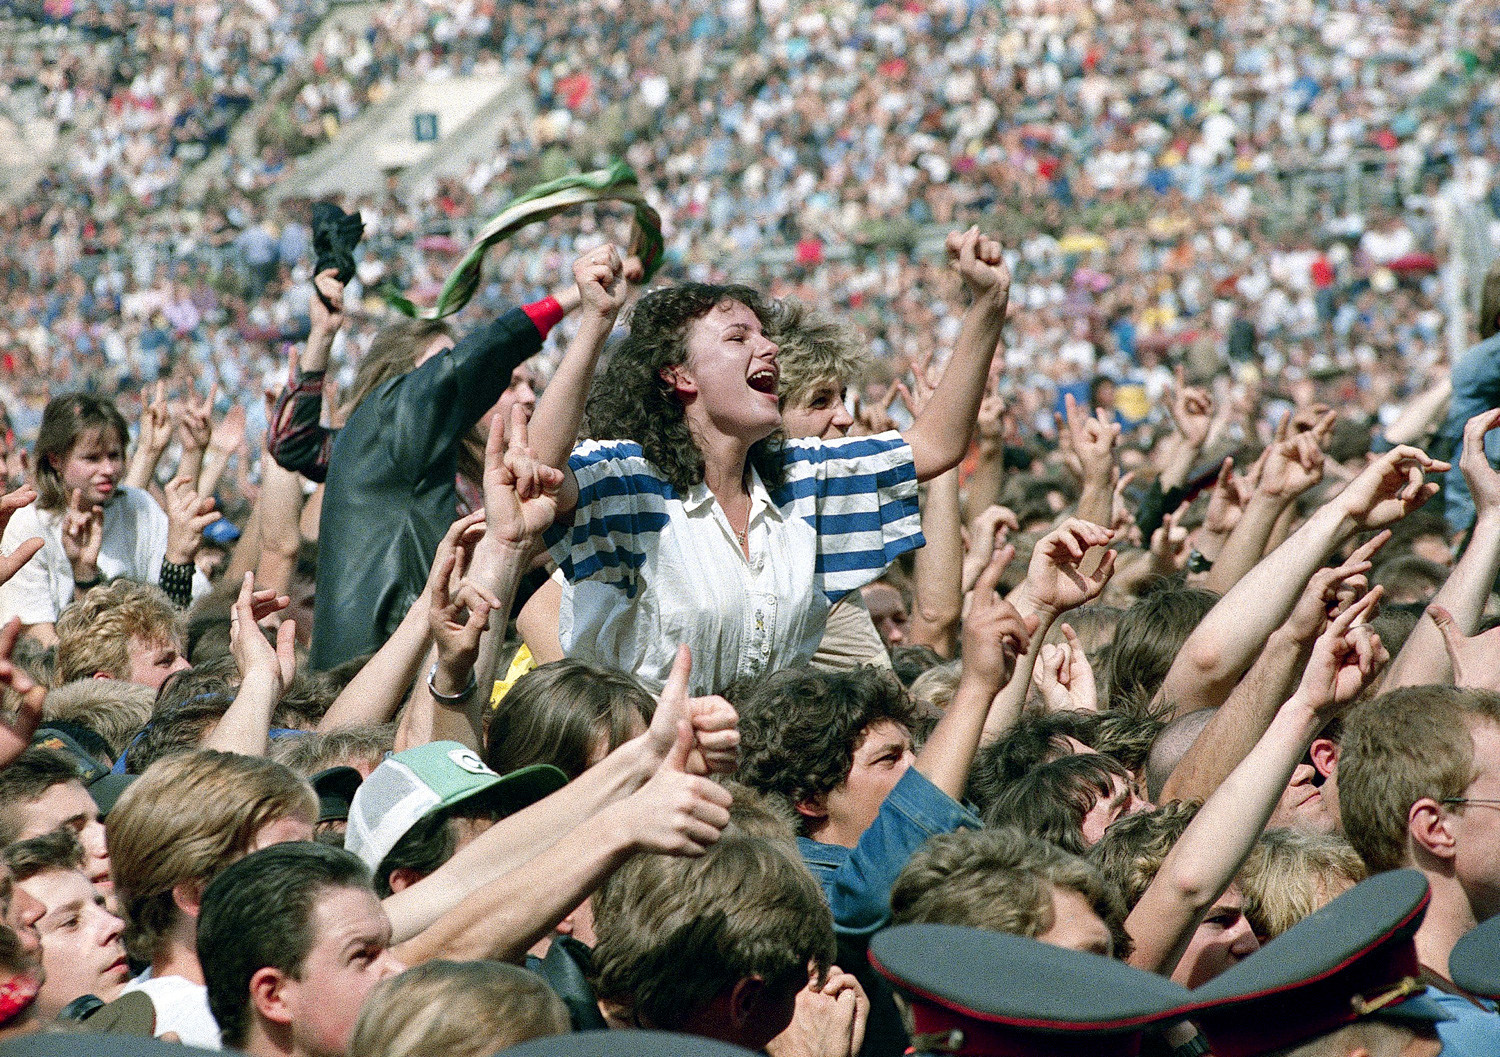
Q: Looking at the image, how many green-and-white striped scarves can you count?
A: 1